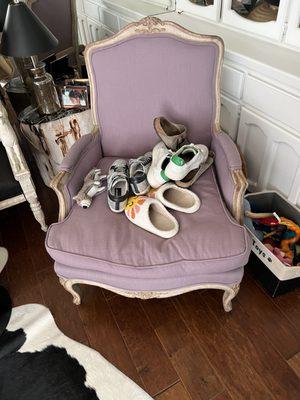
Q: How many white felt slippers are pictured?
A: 2